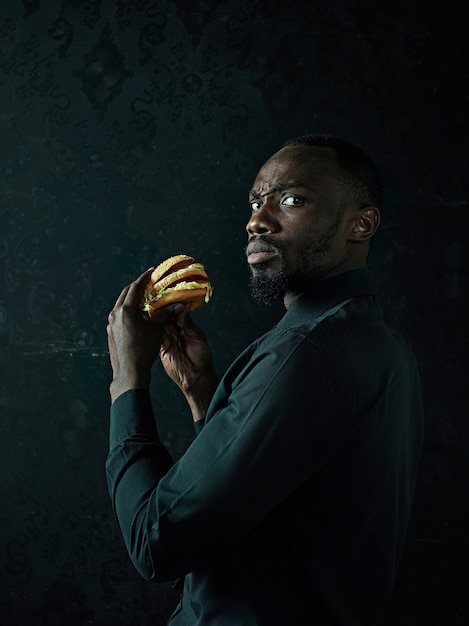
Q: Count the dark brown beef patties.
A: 2